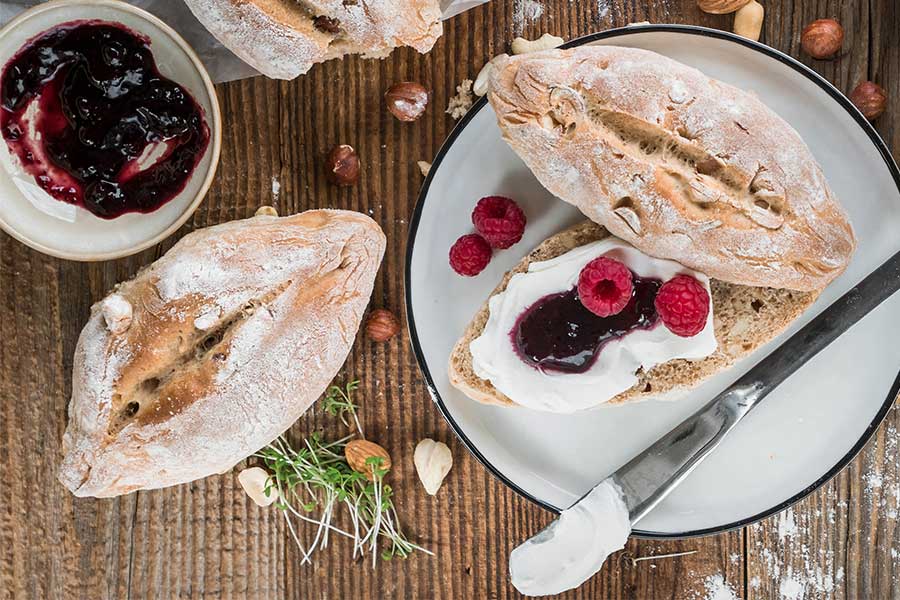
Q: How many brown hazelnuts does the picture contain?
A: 5